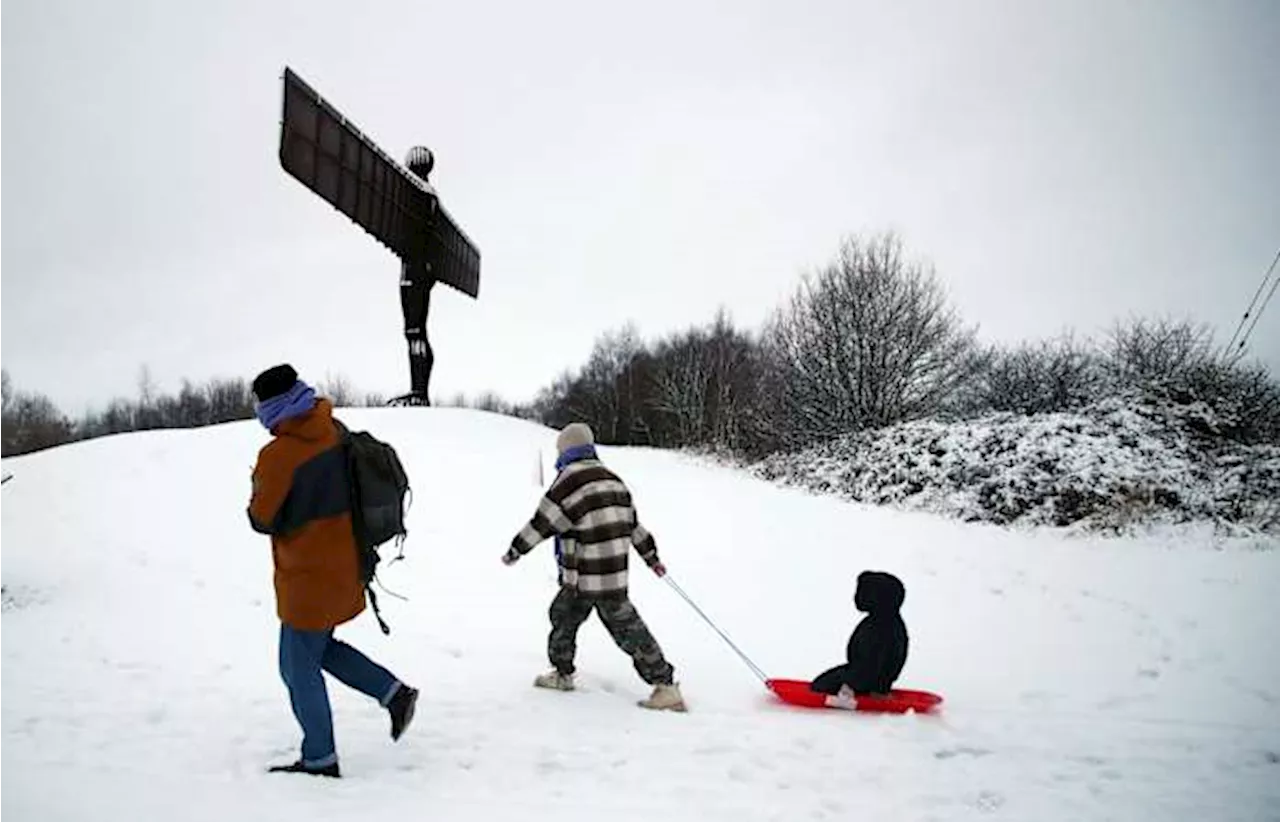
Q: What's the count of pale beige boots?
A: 2